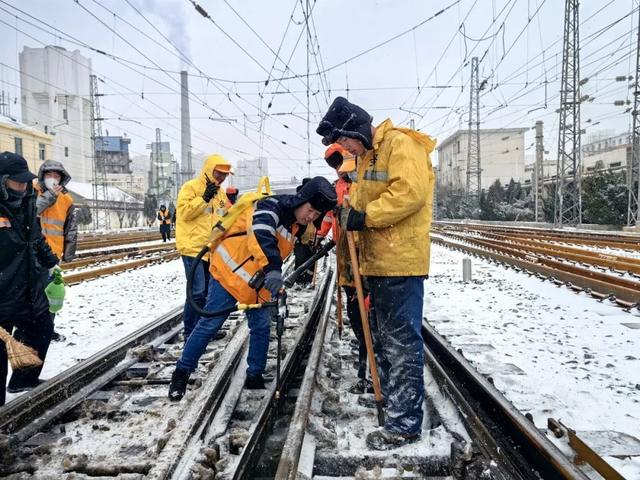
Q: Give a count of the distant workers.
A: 1